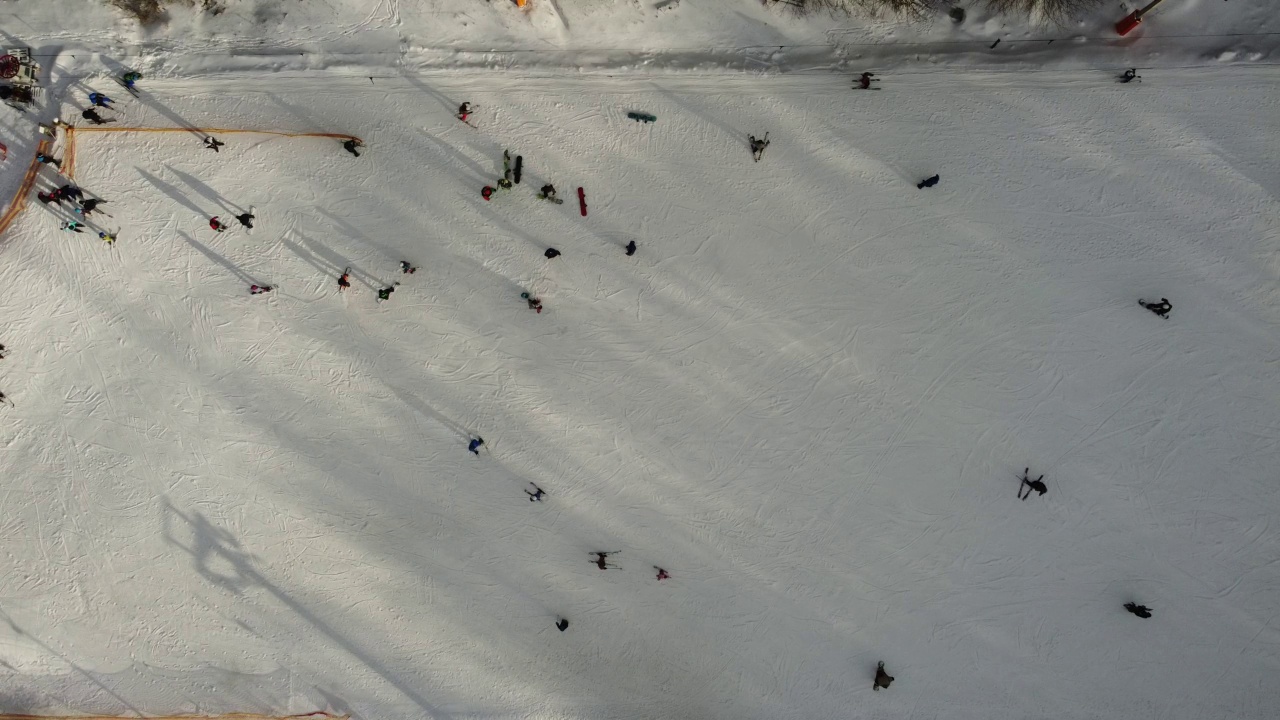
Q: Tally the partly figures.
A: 2